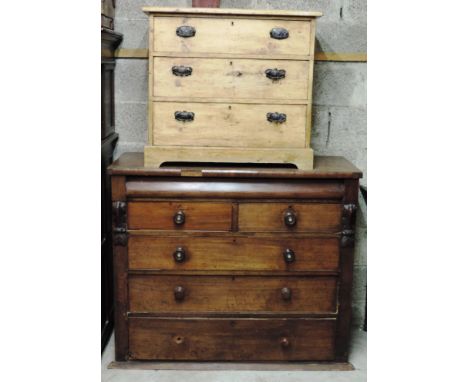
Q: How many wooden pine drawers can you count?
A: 3